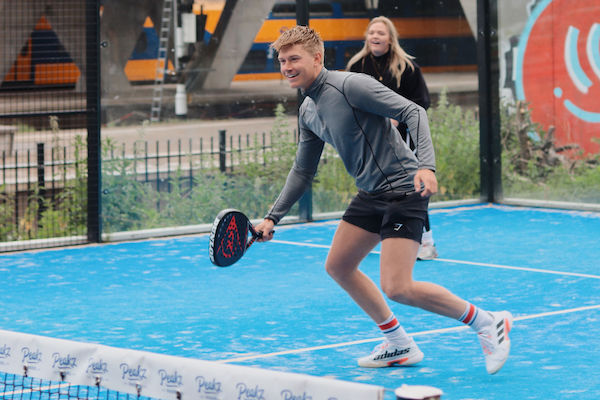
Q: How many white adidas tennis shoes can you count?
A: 2